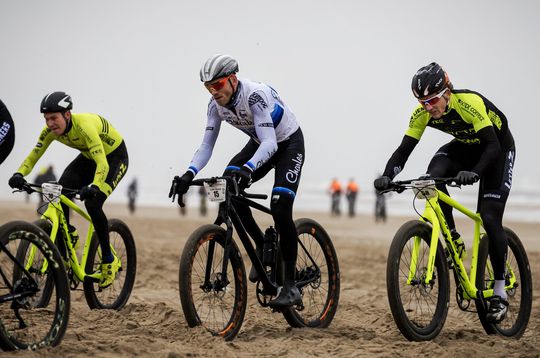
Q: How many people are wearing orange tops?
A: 2